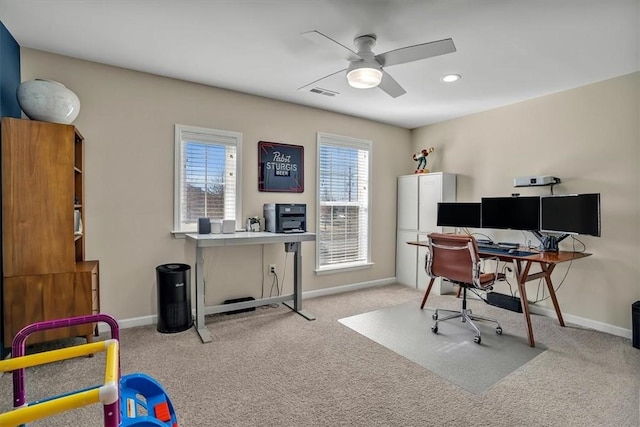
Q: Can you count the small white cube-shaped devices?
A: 2